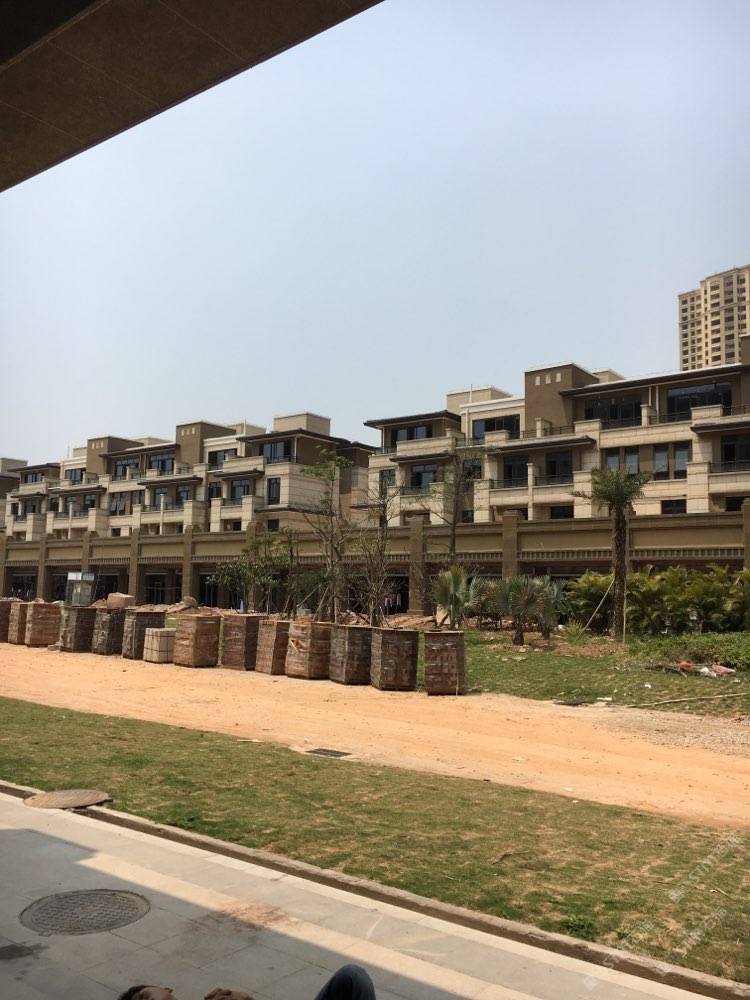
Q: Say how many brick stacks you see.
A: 14